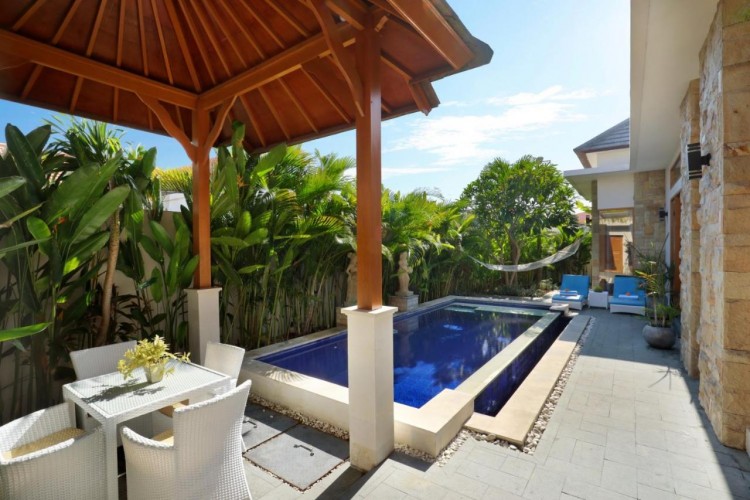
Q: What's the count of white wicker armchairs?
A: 4